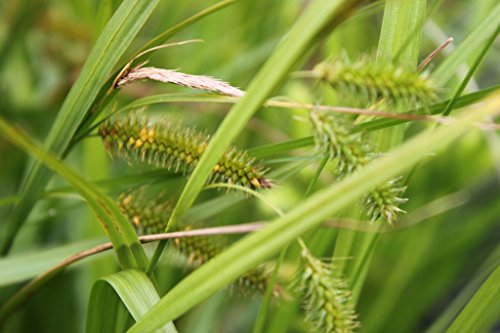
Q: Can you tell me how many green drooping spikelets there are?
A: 5